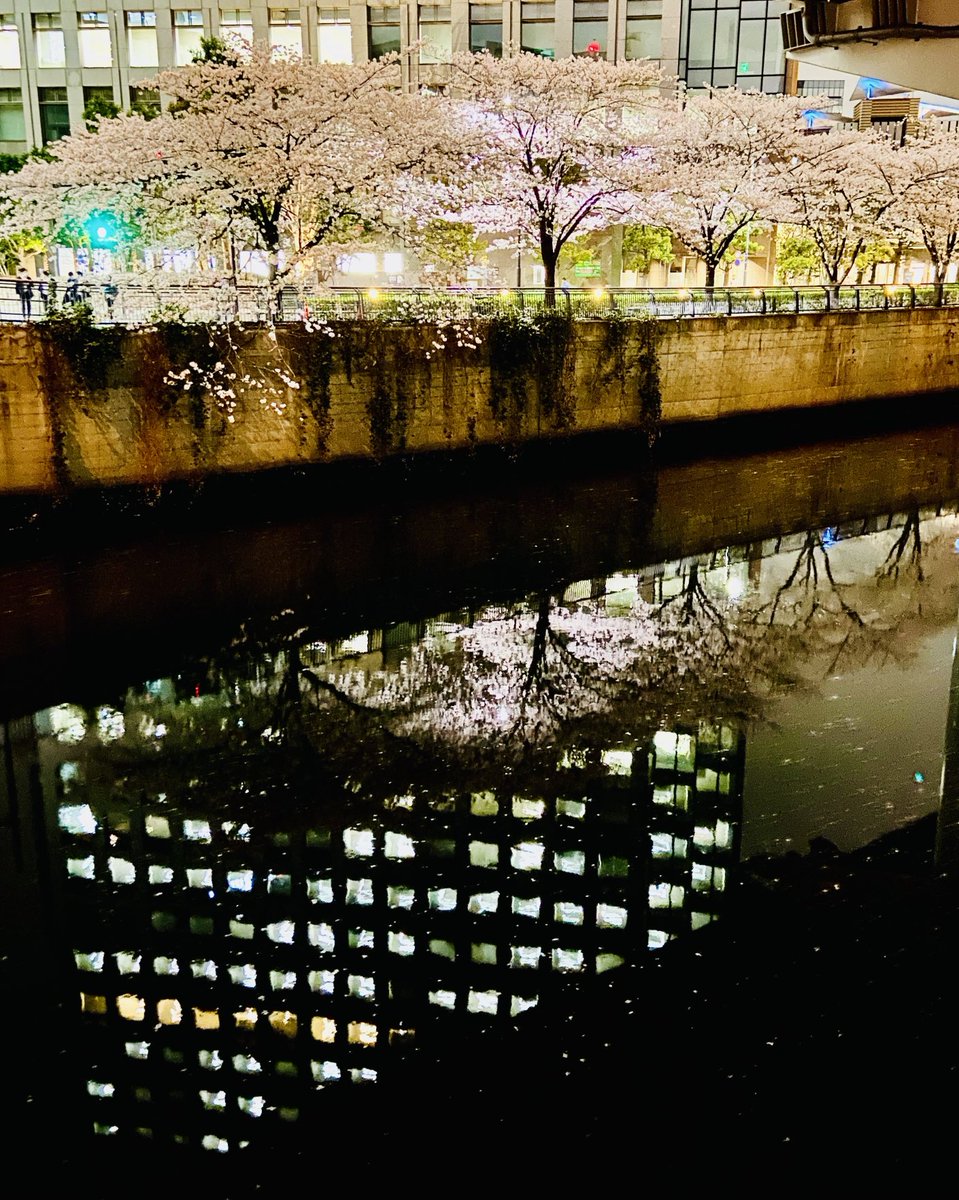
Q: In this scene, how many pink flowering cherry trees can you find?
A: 5